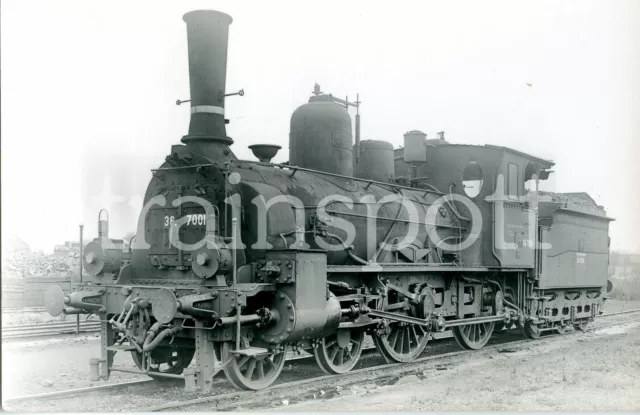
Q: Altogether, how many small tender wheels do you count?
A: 3